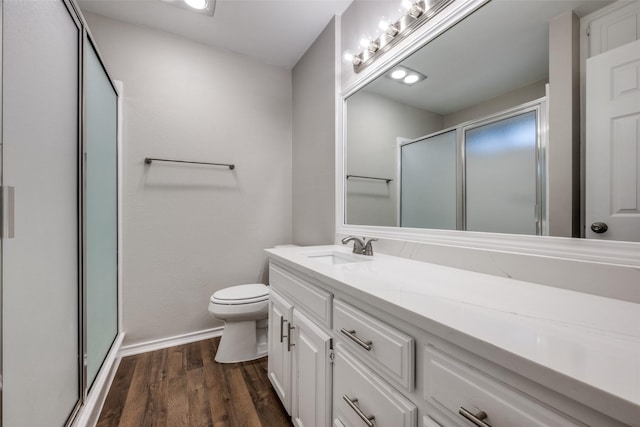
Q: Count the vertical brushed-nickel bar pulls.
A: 2